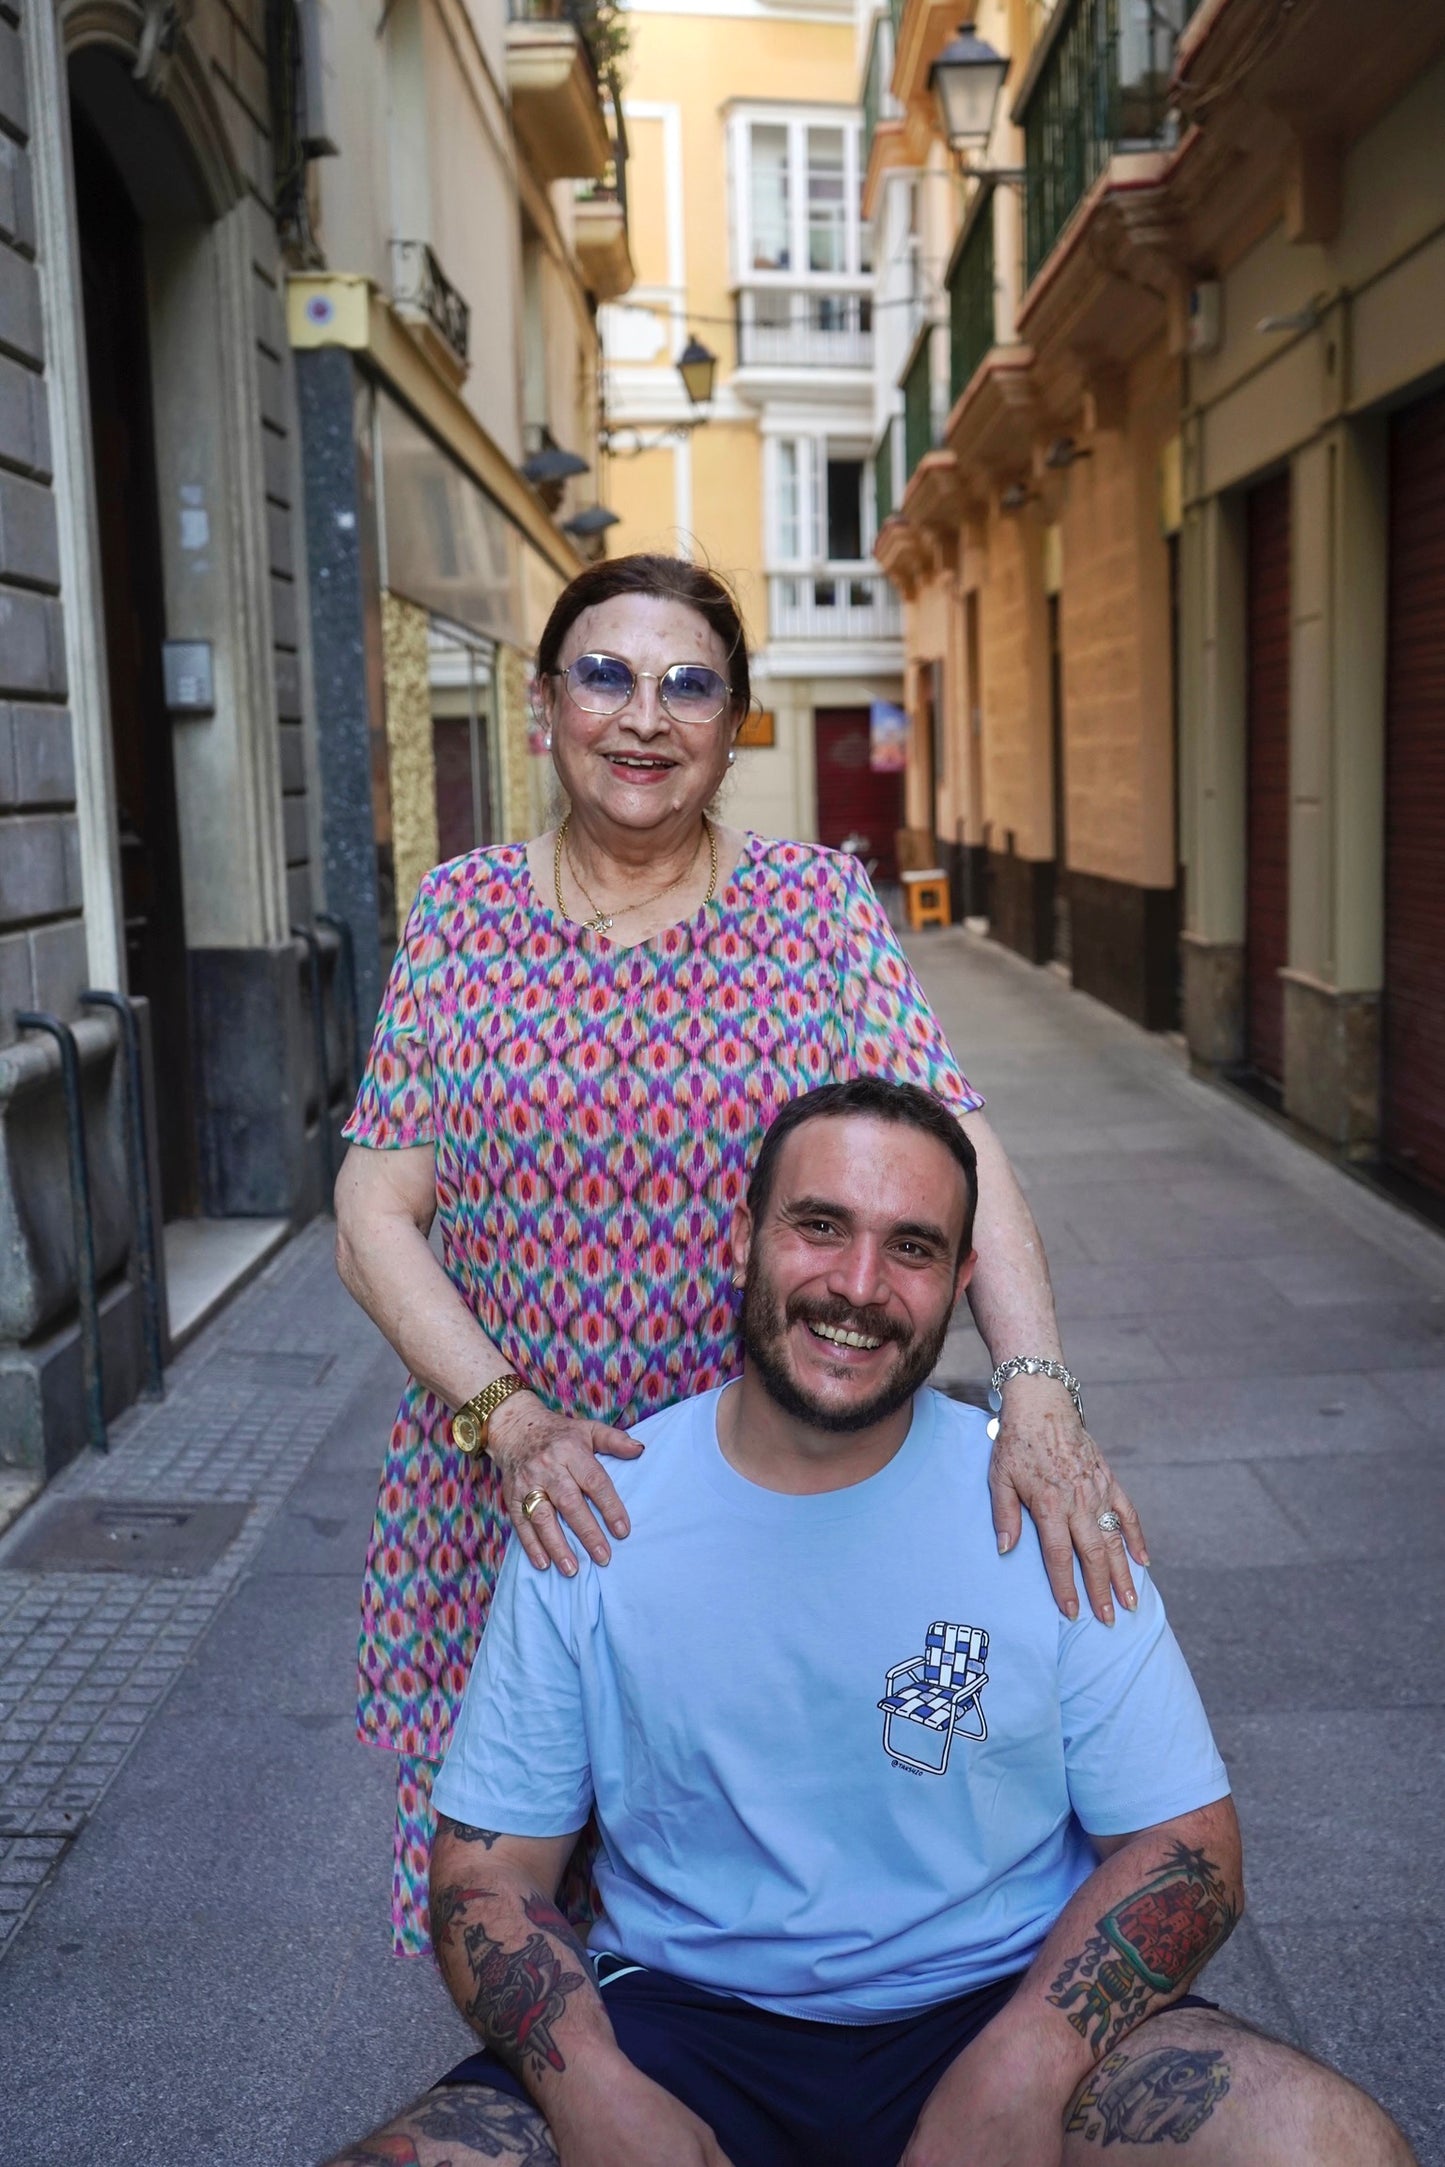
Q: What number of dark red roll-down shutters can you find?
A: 3